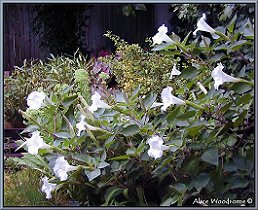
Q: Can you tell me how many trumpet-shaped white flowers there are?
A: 12